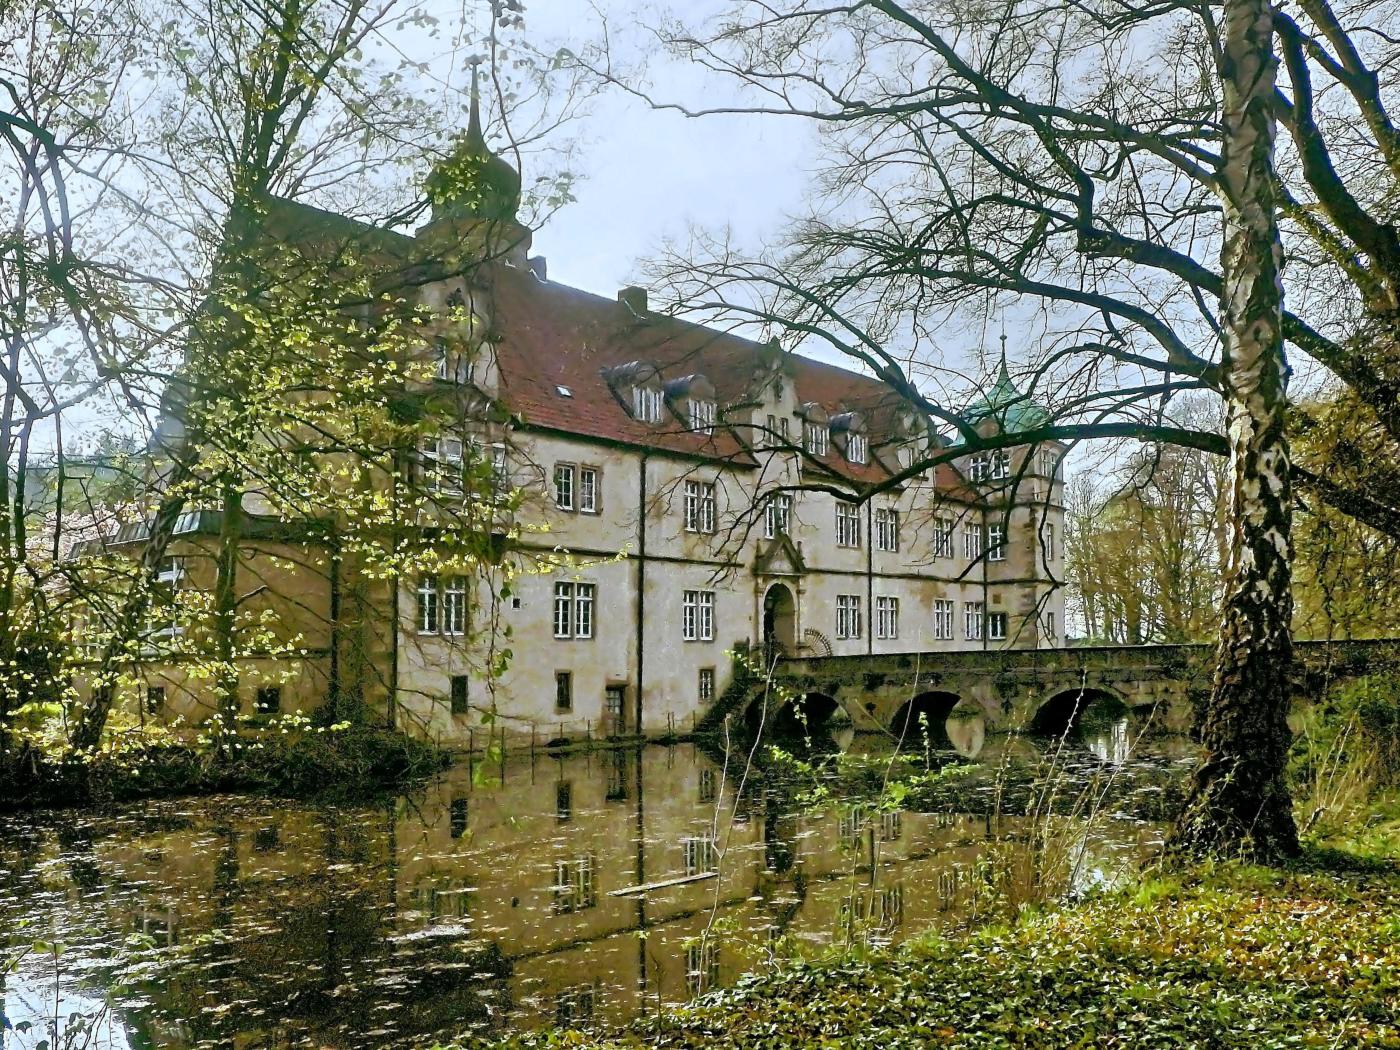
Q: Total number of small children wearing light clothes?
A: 0